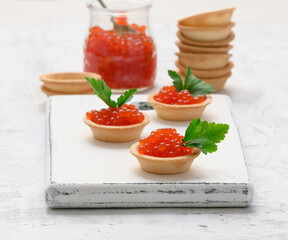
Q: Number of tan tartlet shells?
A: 12